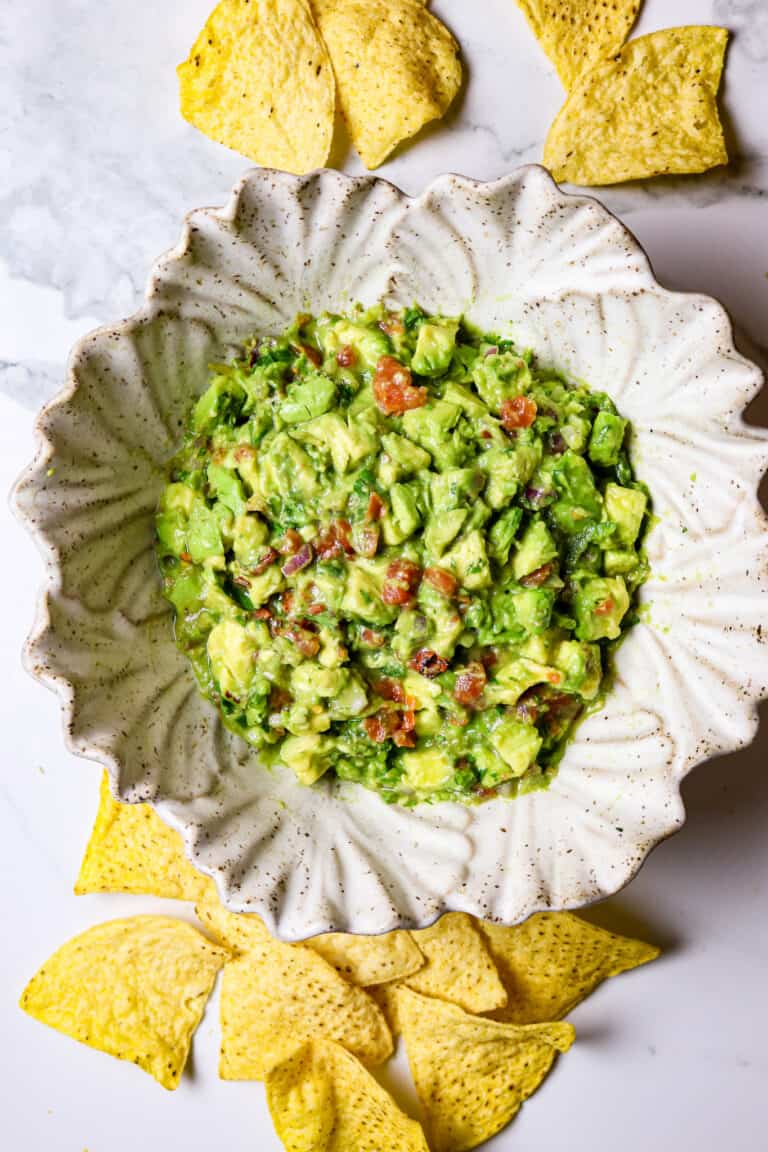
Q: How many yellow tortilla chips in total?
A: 12